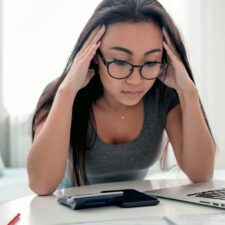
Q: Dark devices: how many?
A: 2